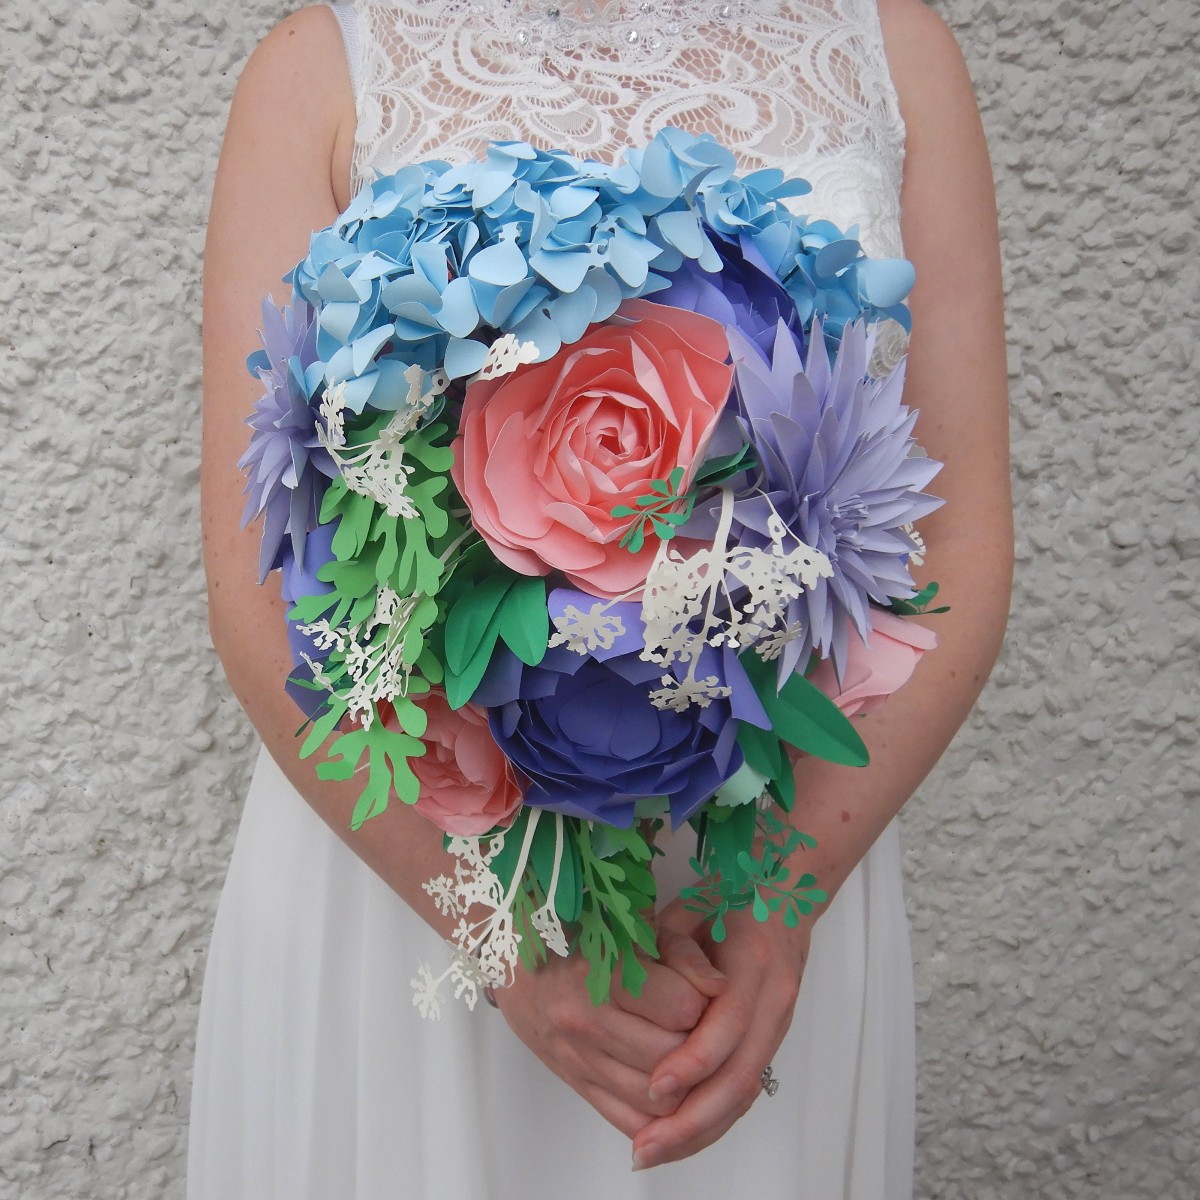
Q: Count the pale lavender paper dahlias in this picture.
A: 2